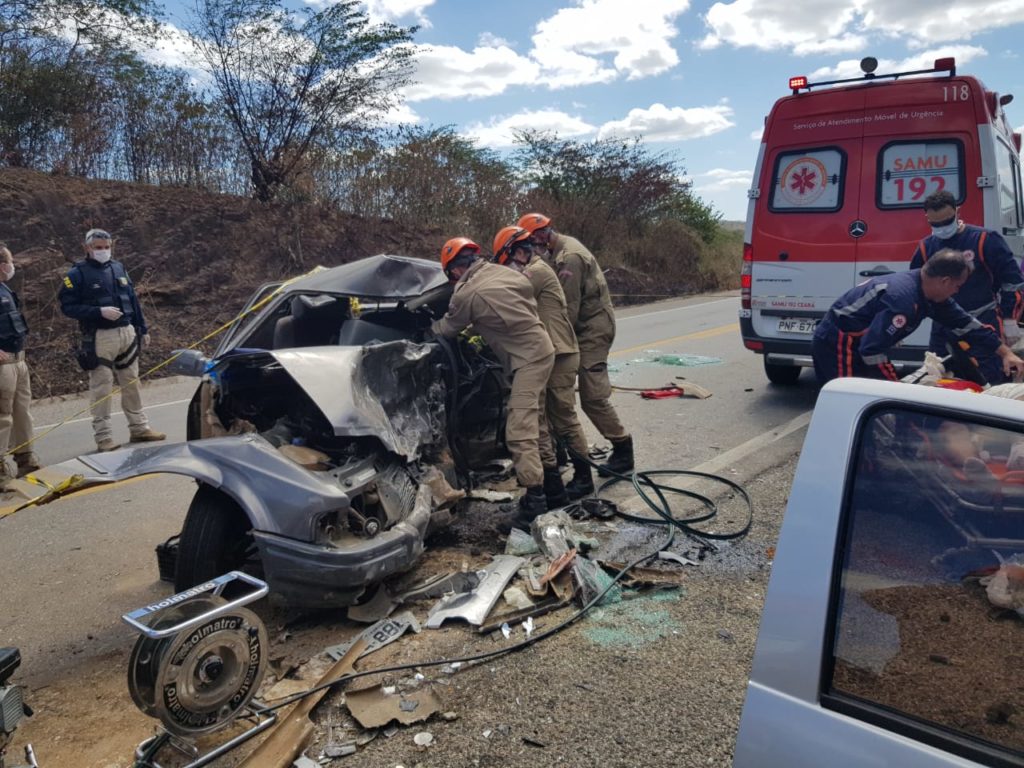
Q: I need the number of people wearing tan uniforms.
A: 3